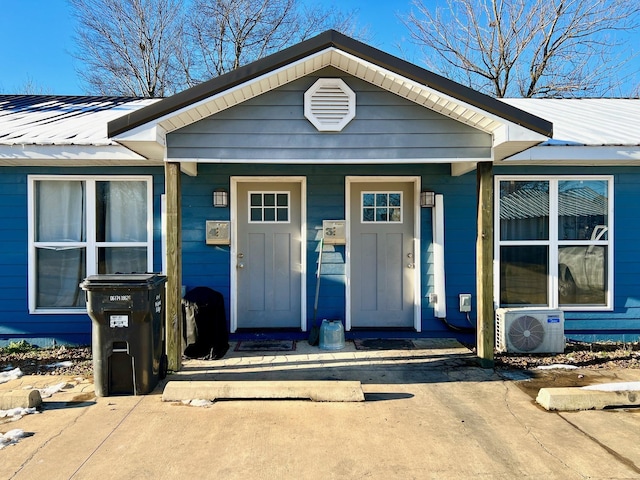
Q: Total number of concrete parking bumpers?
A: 3